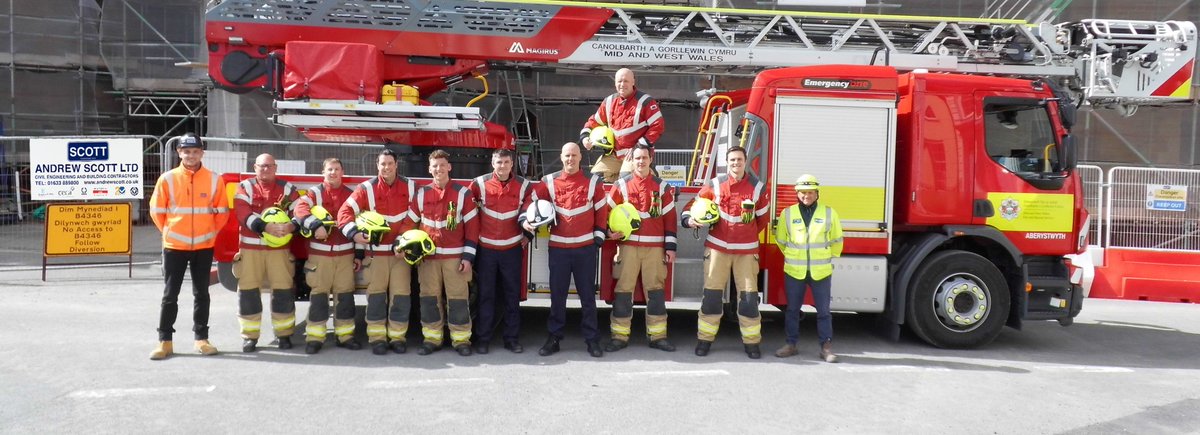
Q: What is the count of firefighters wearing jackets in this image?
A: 9